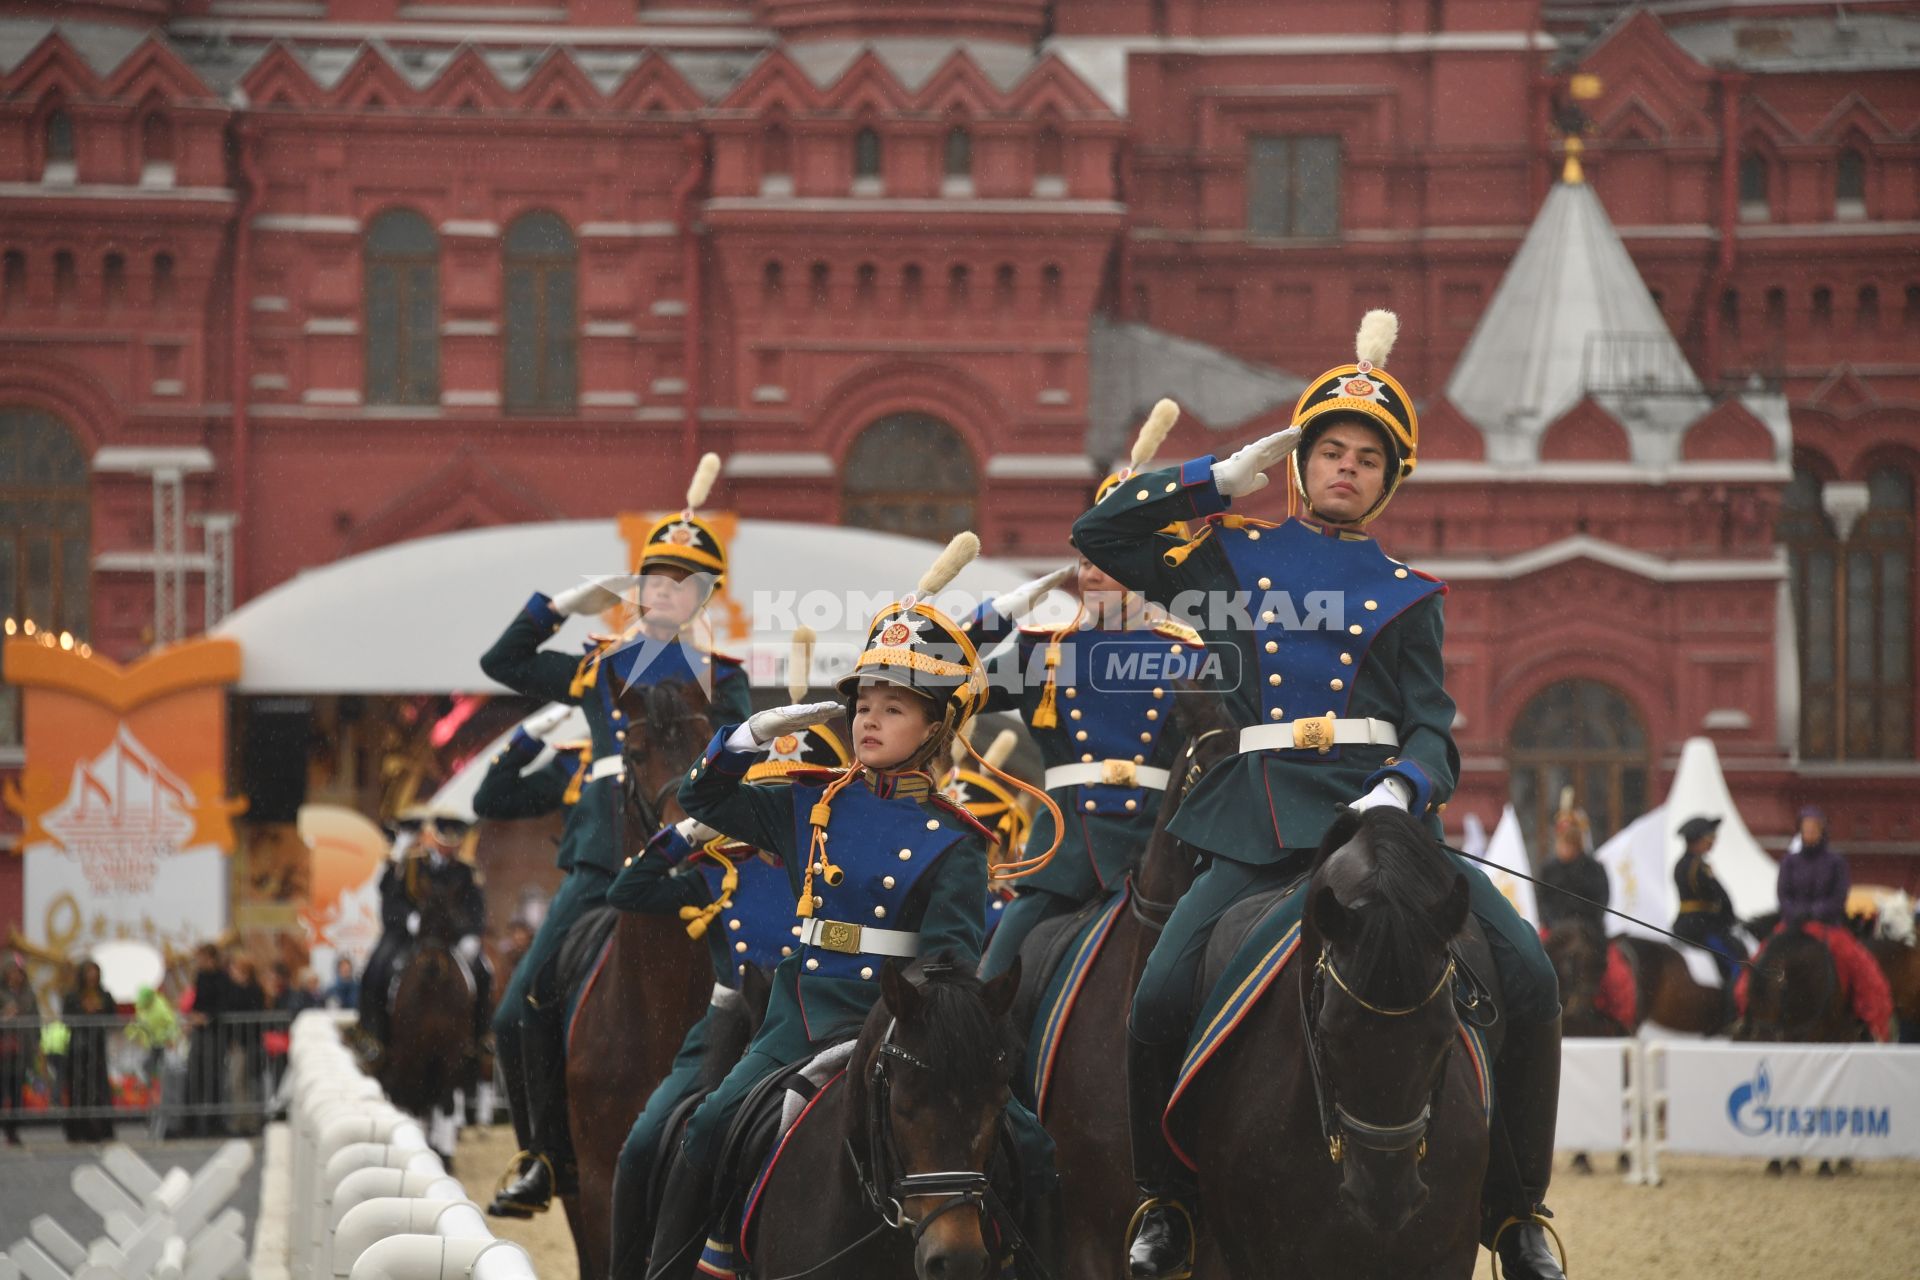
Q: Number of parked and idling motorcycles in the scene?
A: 0